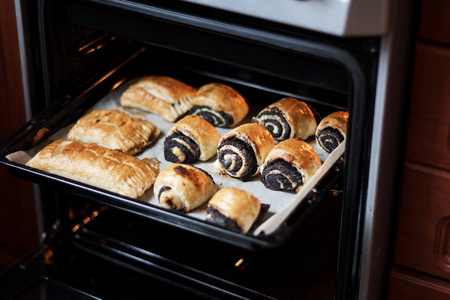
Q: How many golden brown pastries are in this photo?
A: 11